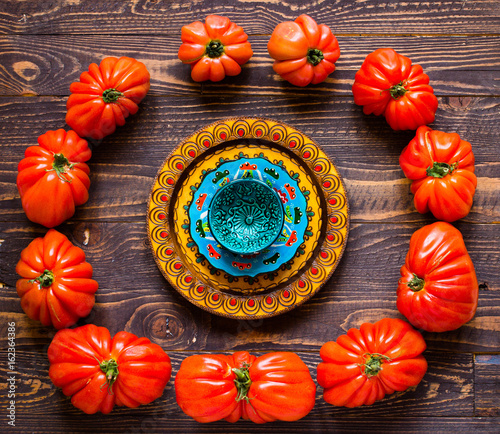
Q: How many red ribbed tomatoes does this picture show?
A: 11